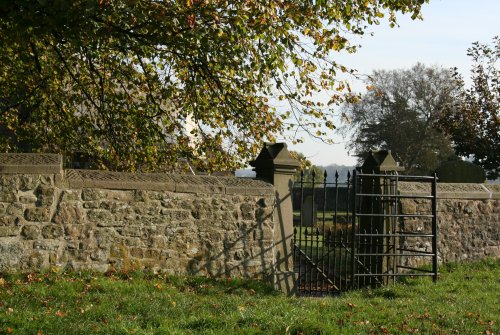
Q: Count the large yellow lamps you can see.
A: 0